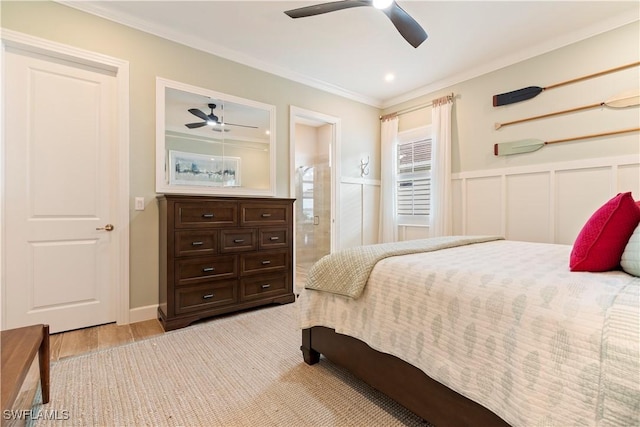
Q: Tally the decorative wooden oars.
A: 3